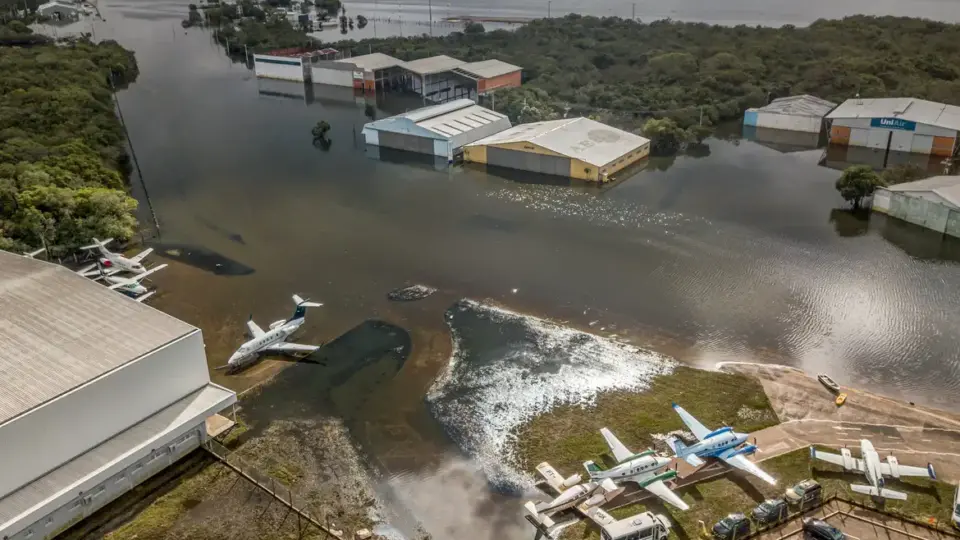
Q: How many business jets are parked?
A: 2